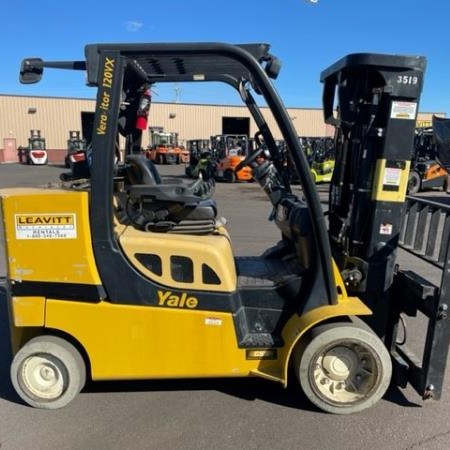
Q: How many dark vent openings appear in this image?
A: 3